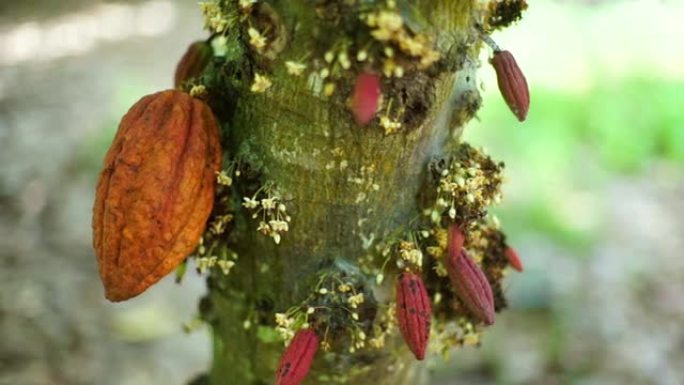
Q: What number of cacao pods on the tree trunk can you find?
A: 9